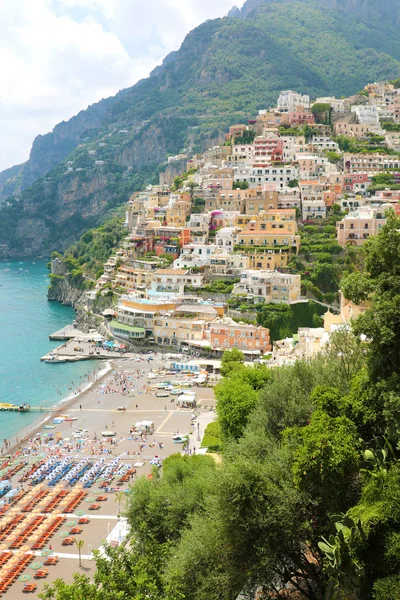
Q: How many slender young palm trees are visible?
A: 2